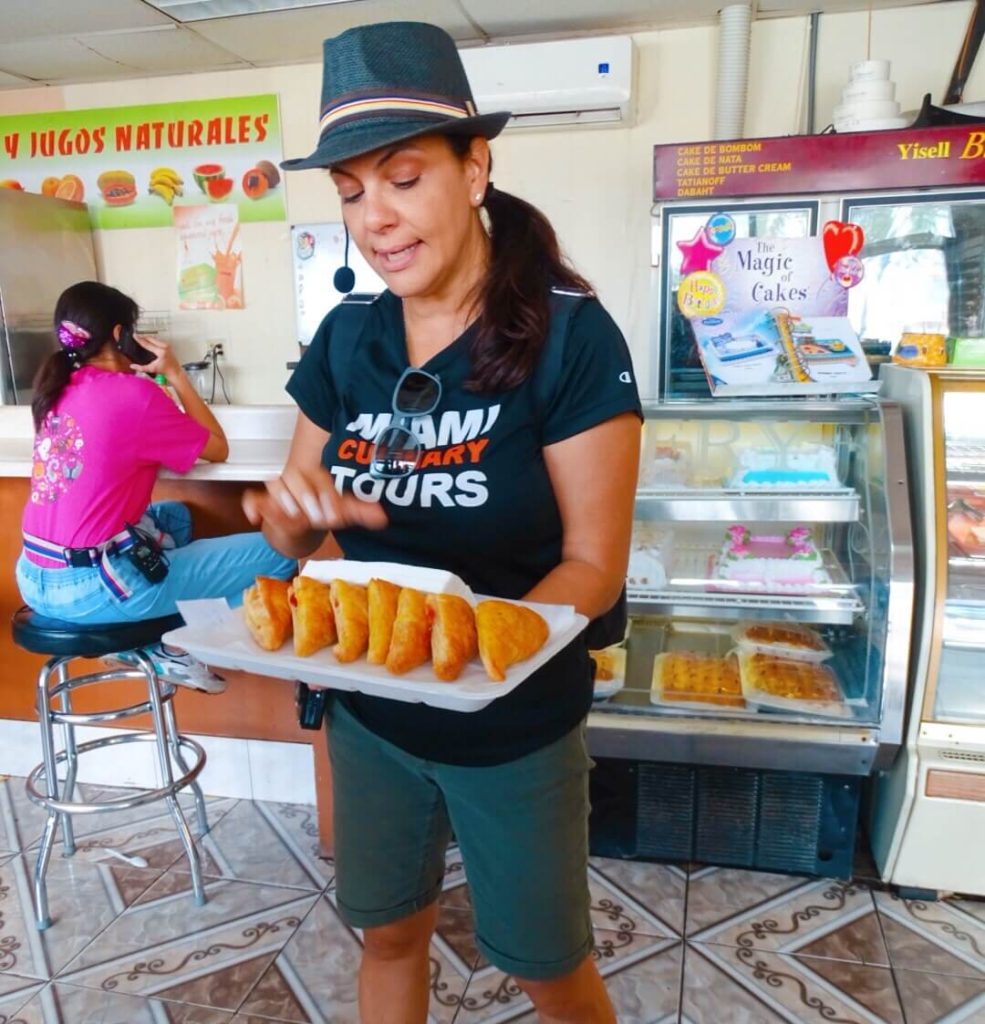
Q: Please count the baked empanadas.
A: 7